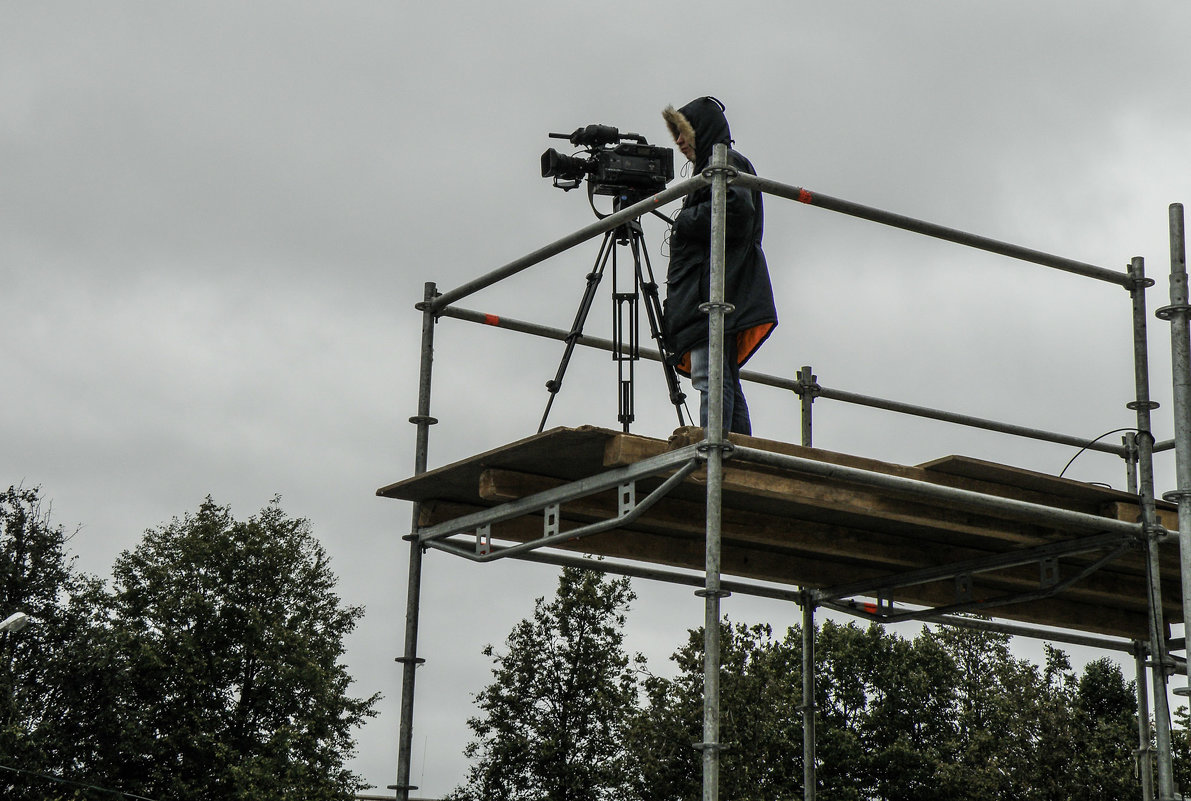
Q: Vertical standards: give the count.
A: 6